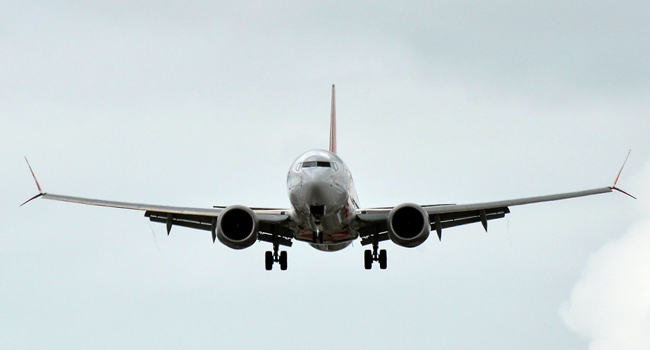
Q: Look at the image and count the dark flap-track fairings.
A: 4